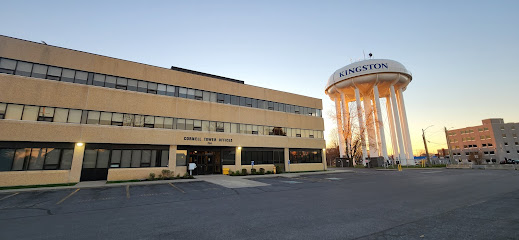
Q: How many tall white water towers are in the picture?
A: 1